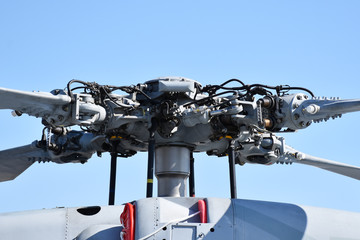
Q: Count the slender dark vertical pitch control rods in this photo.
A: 4